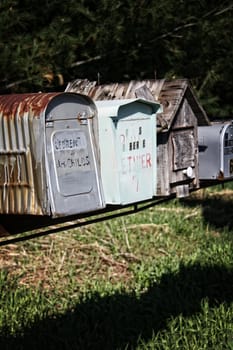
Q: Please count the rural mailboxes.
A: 4